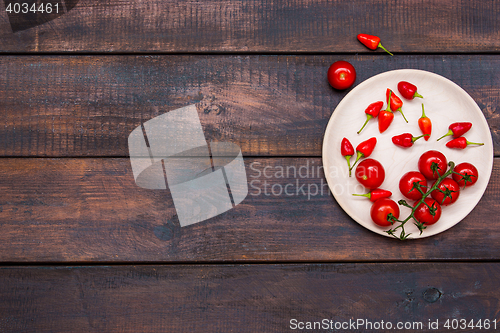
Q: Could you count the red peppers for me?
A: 12